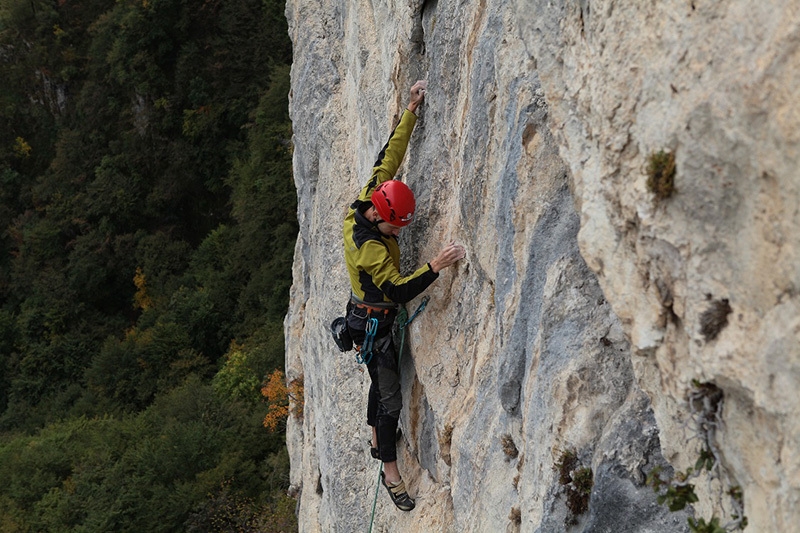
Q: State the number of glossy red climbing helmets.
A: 1